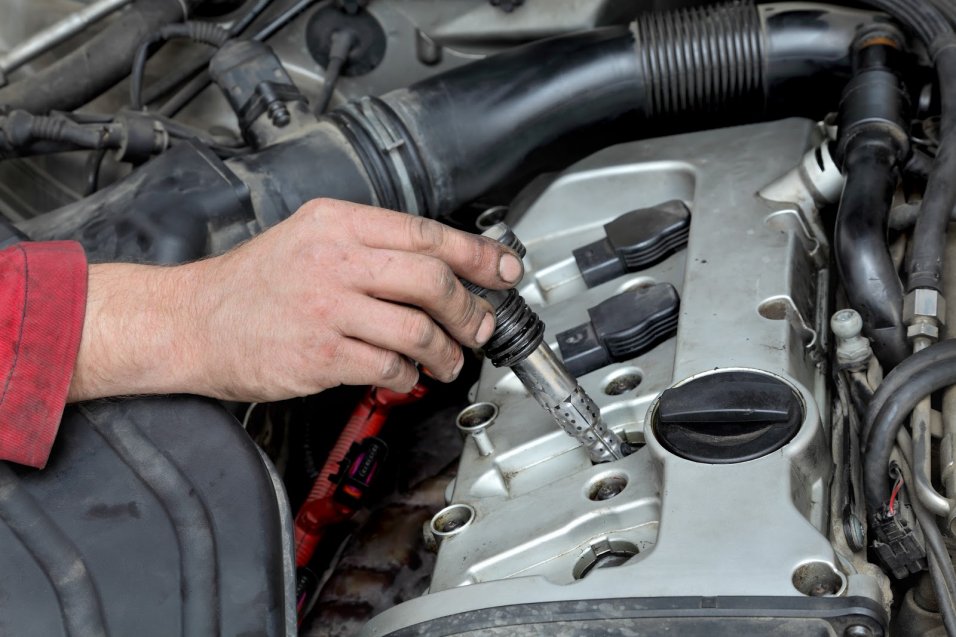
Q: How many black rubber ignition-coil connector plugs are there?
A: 2